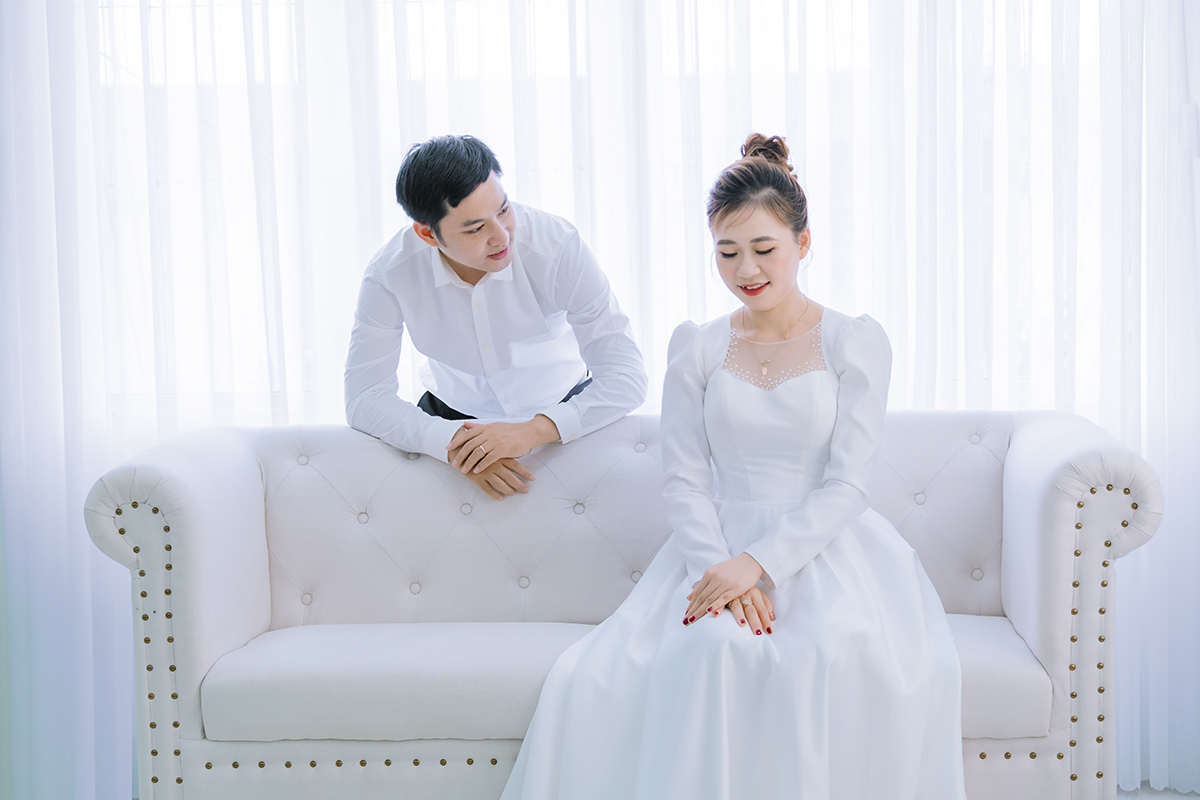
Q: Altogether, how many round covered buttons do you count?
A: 13